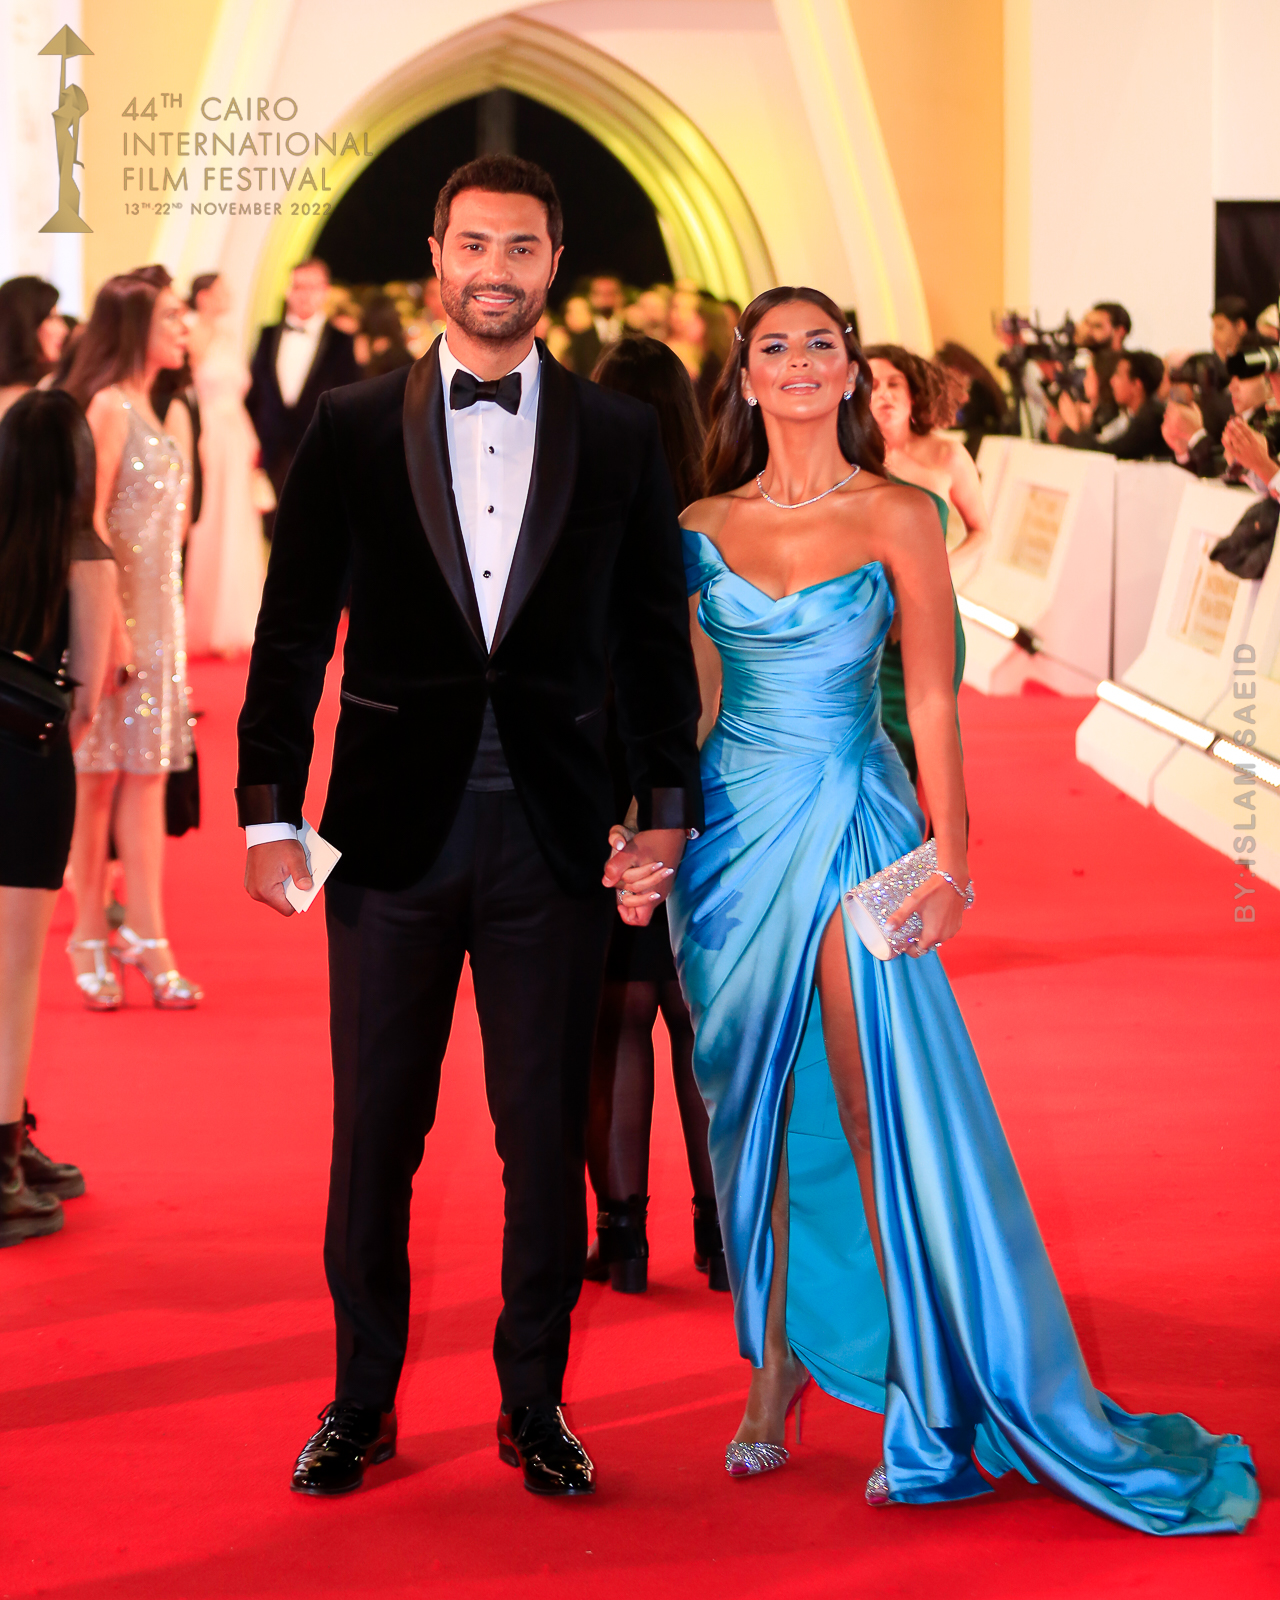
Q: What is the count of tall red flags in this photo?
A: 0